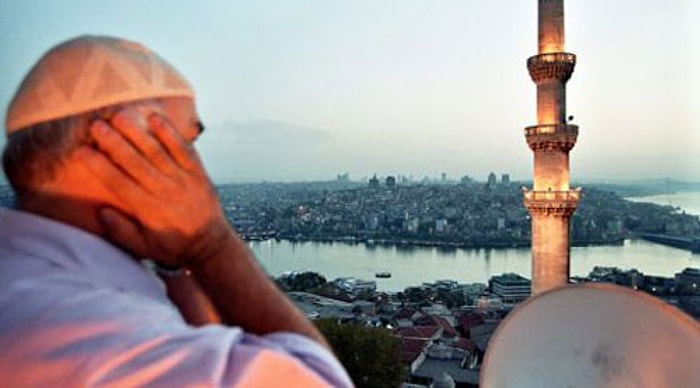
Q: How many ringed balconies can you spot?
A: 3